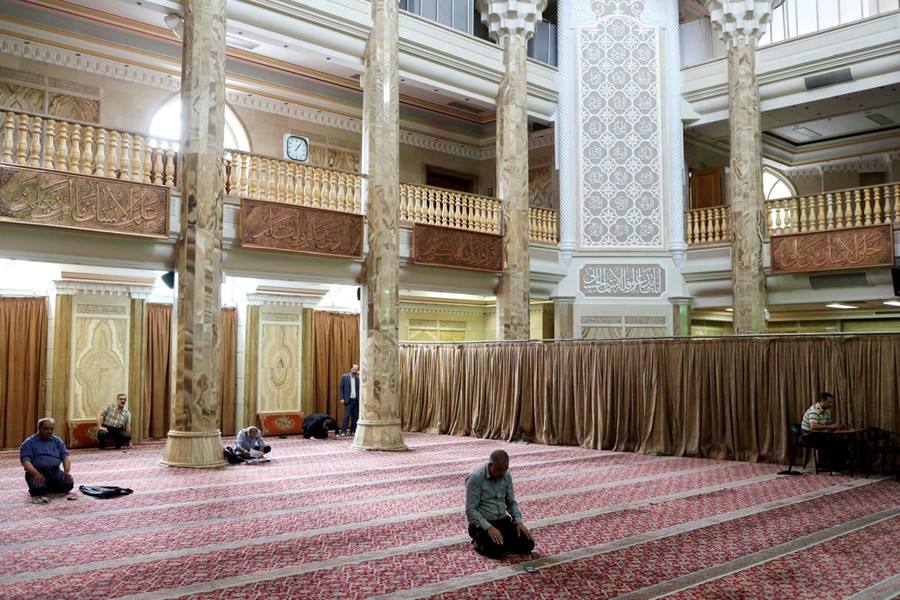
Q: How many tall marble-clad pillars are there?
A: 4